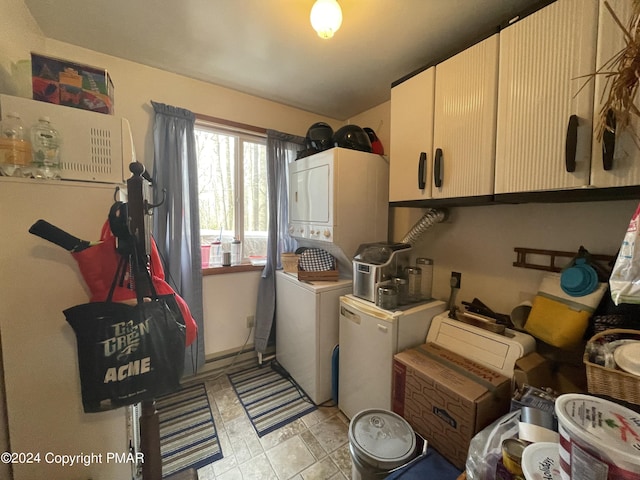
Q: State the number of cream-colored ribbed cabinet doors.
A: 4